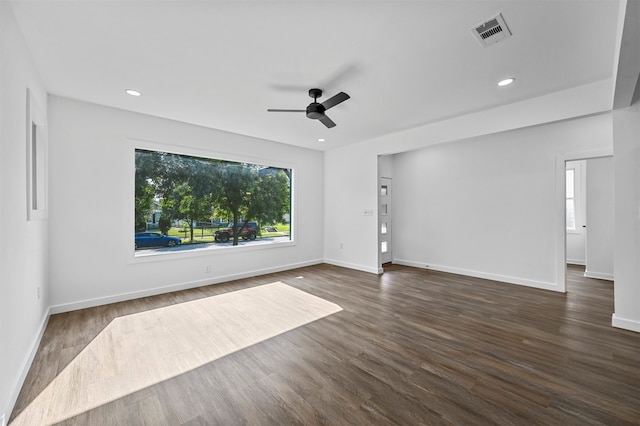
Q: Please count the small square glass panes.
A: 4